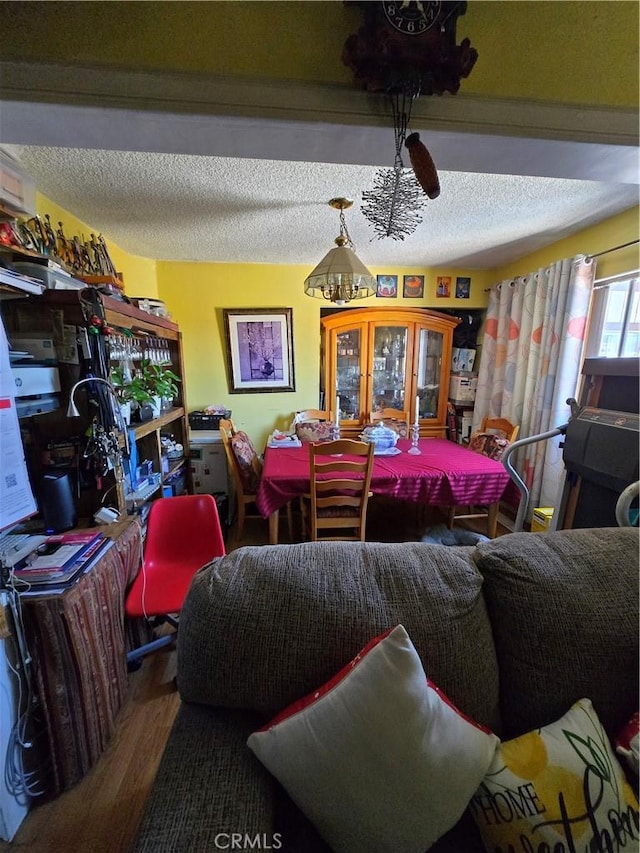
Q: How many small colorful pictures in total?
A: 4